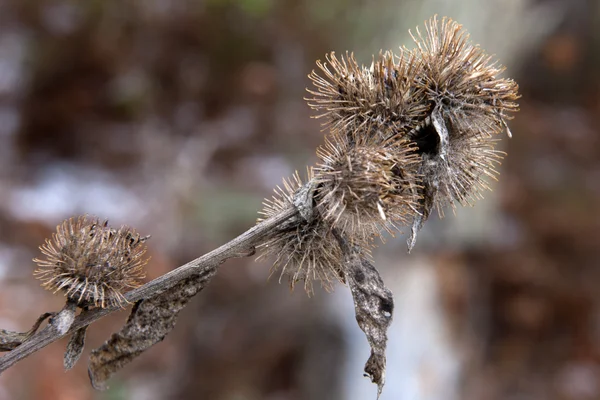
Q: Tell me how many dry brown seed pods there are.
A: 6